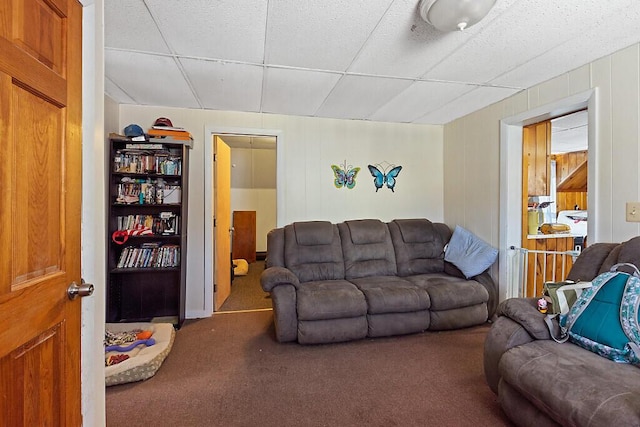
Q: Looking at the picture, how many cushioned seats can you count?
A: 4